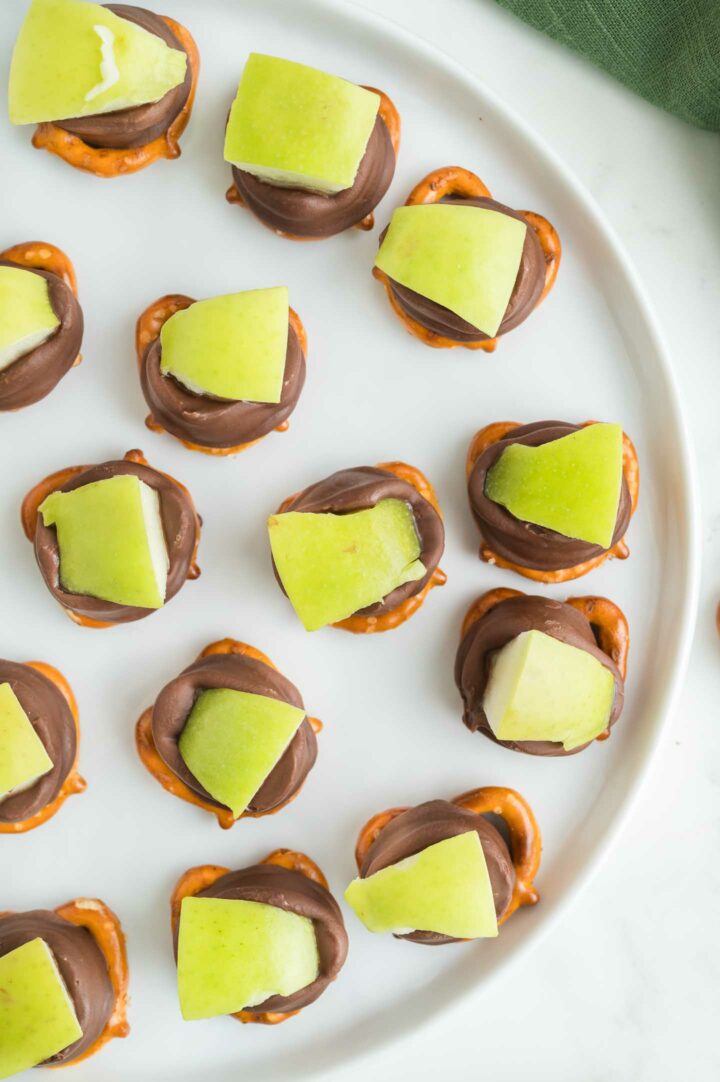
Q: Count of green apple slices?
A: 14